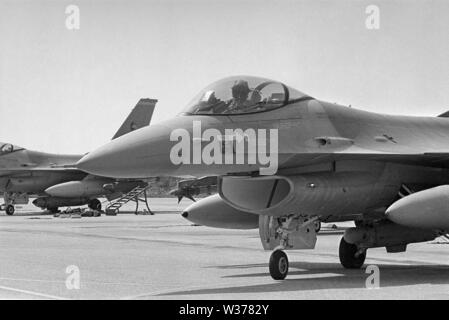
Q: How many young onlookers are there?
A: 0